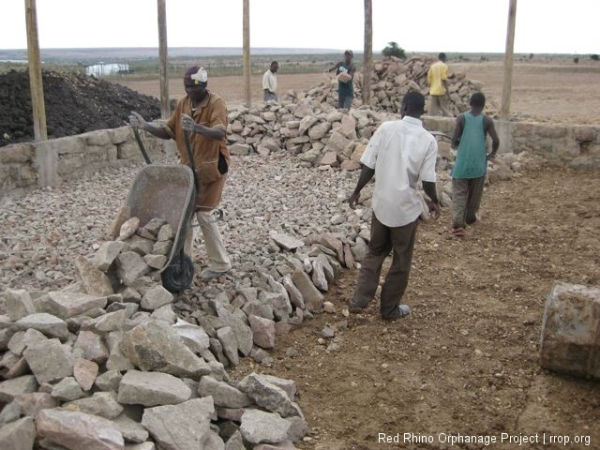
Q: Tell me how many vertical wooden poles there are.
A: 5